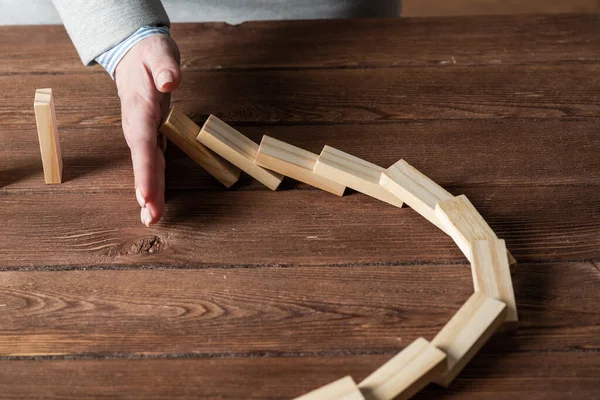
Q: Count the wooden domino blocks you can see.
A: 11